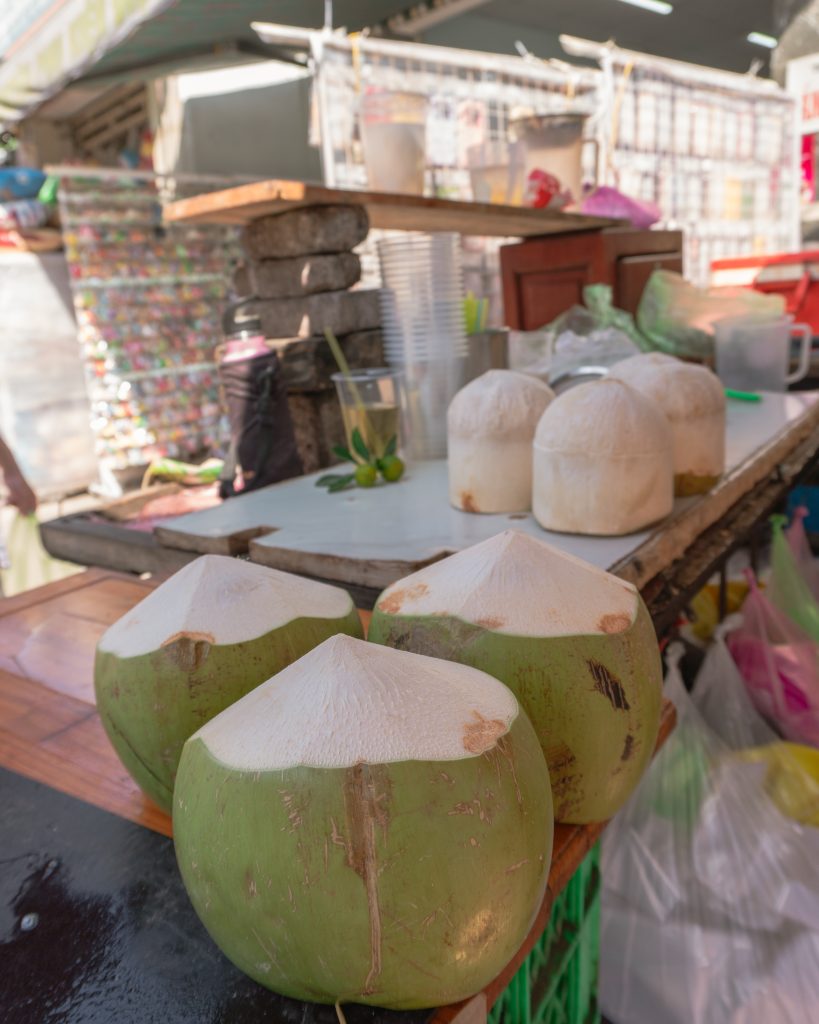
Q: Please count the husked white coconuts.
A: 4